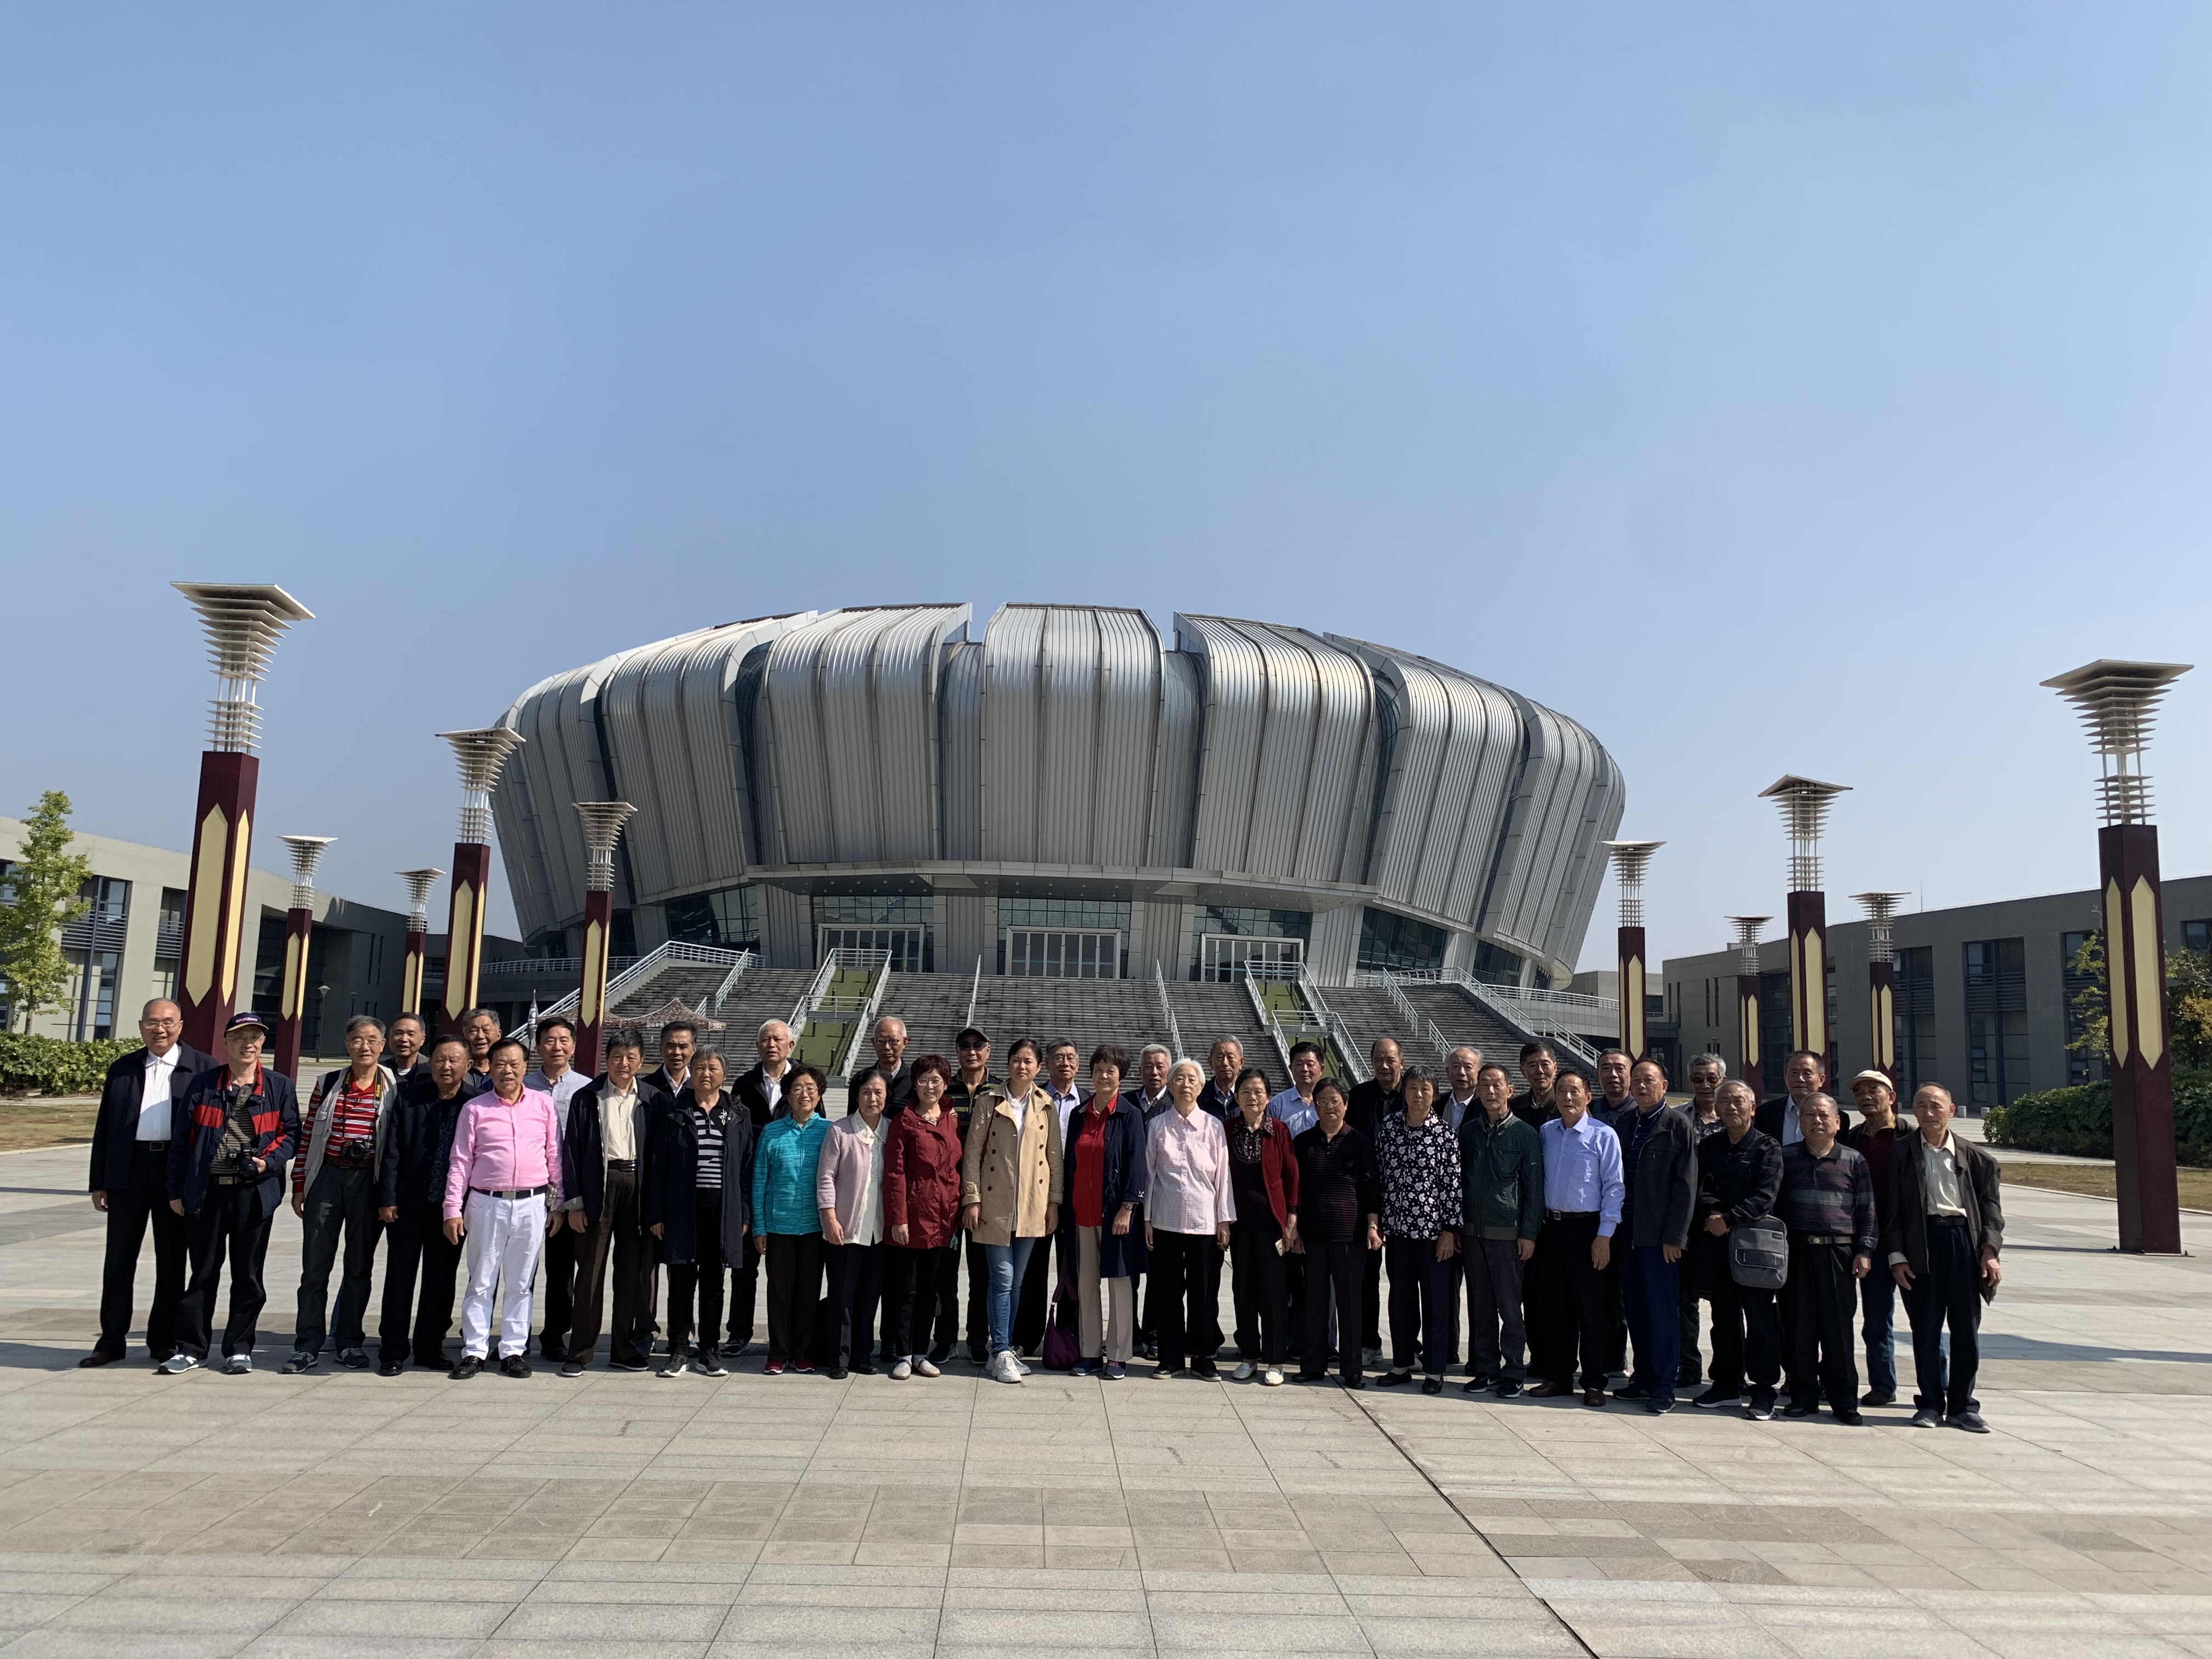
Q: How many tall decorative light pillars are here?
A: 10